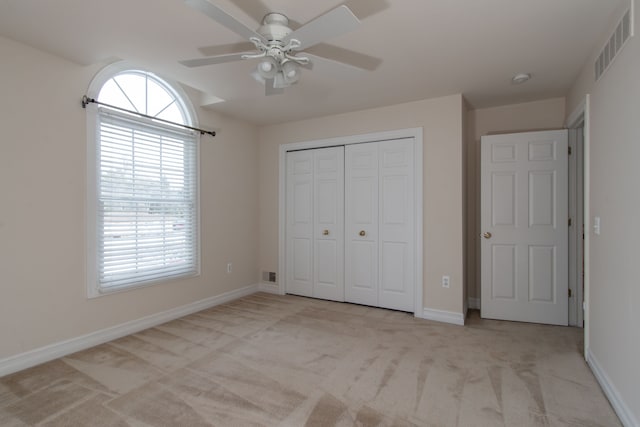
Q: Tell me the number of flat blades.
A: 5